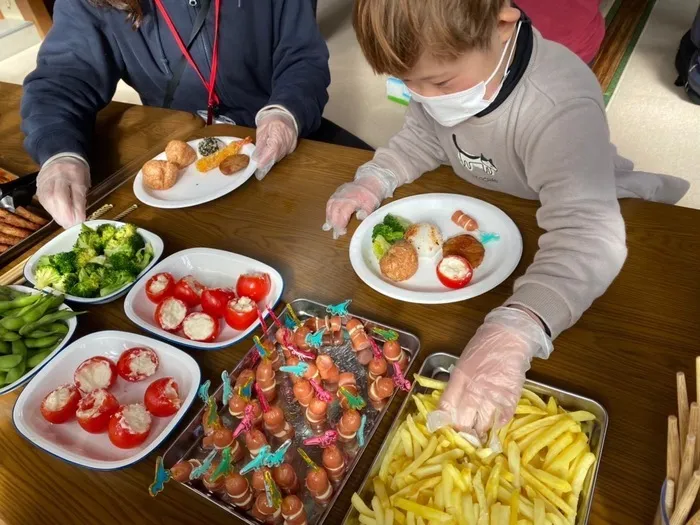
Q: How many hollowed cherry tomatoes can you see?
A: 14